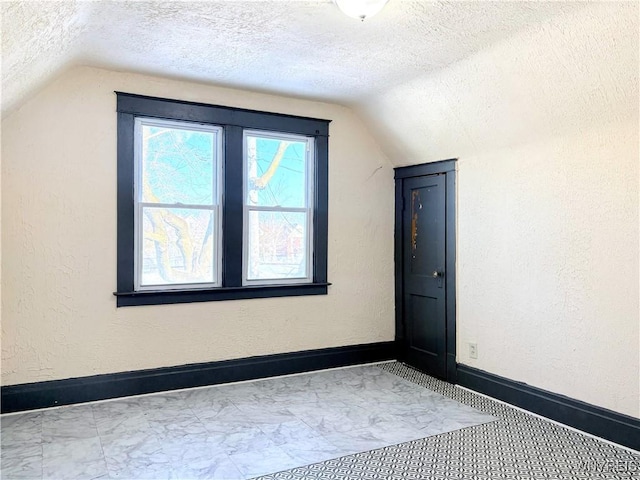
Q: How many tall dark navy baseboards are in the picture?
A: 2